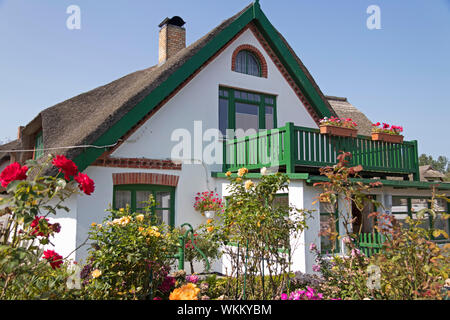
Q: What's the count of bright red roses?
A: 5